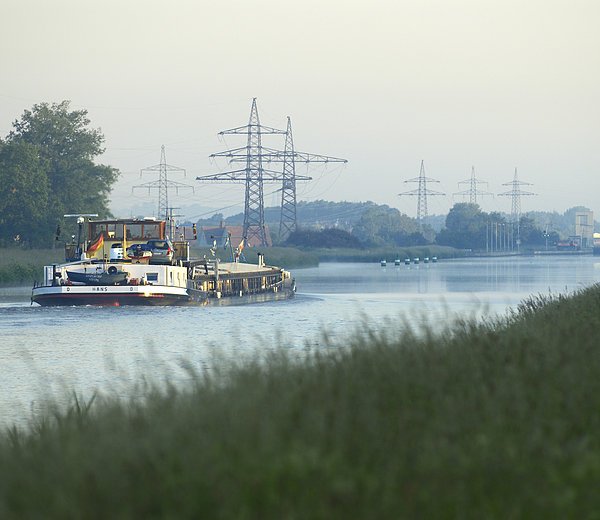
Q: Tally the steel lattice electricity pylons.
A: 6